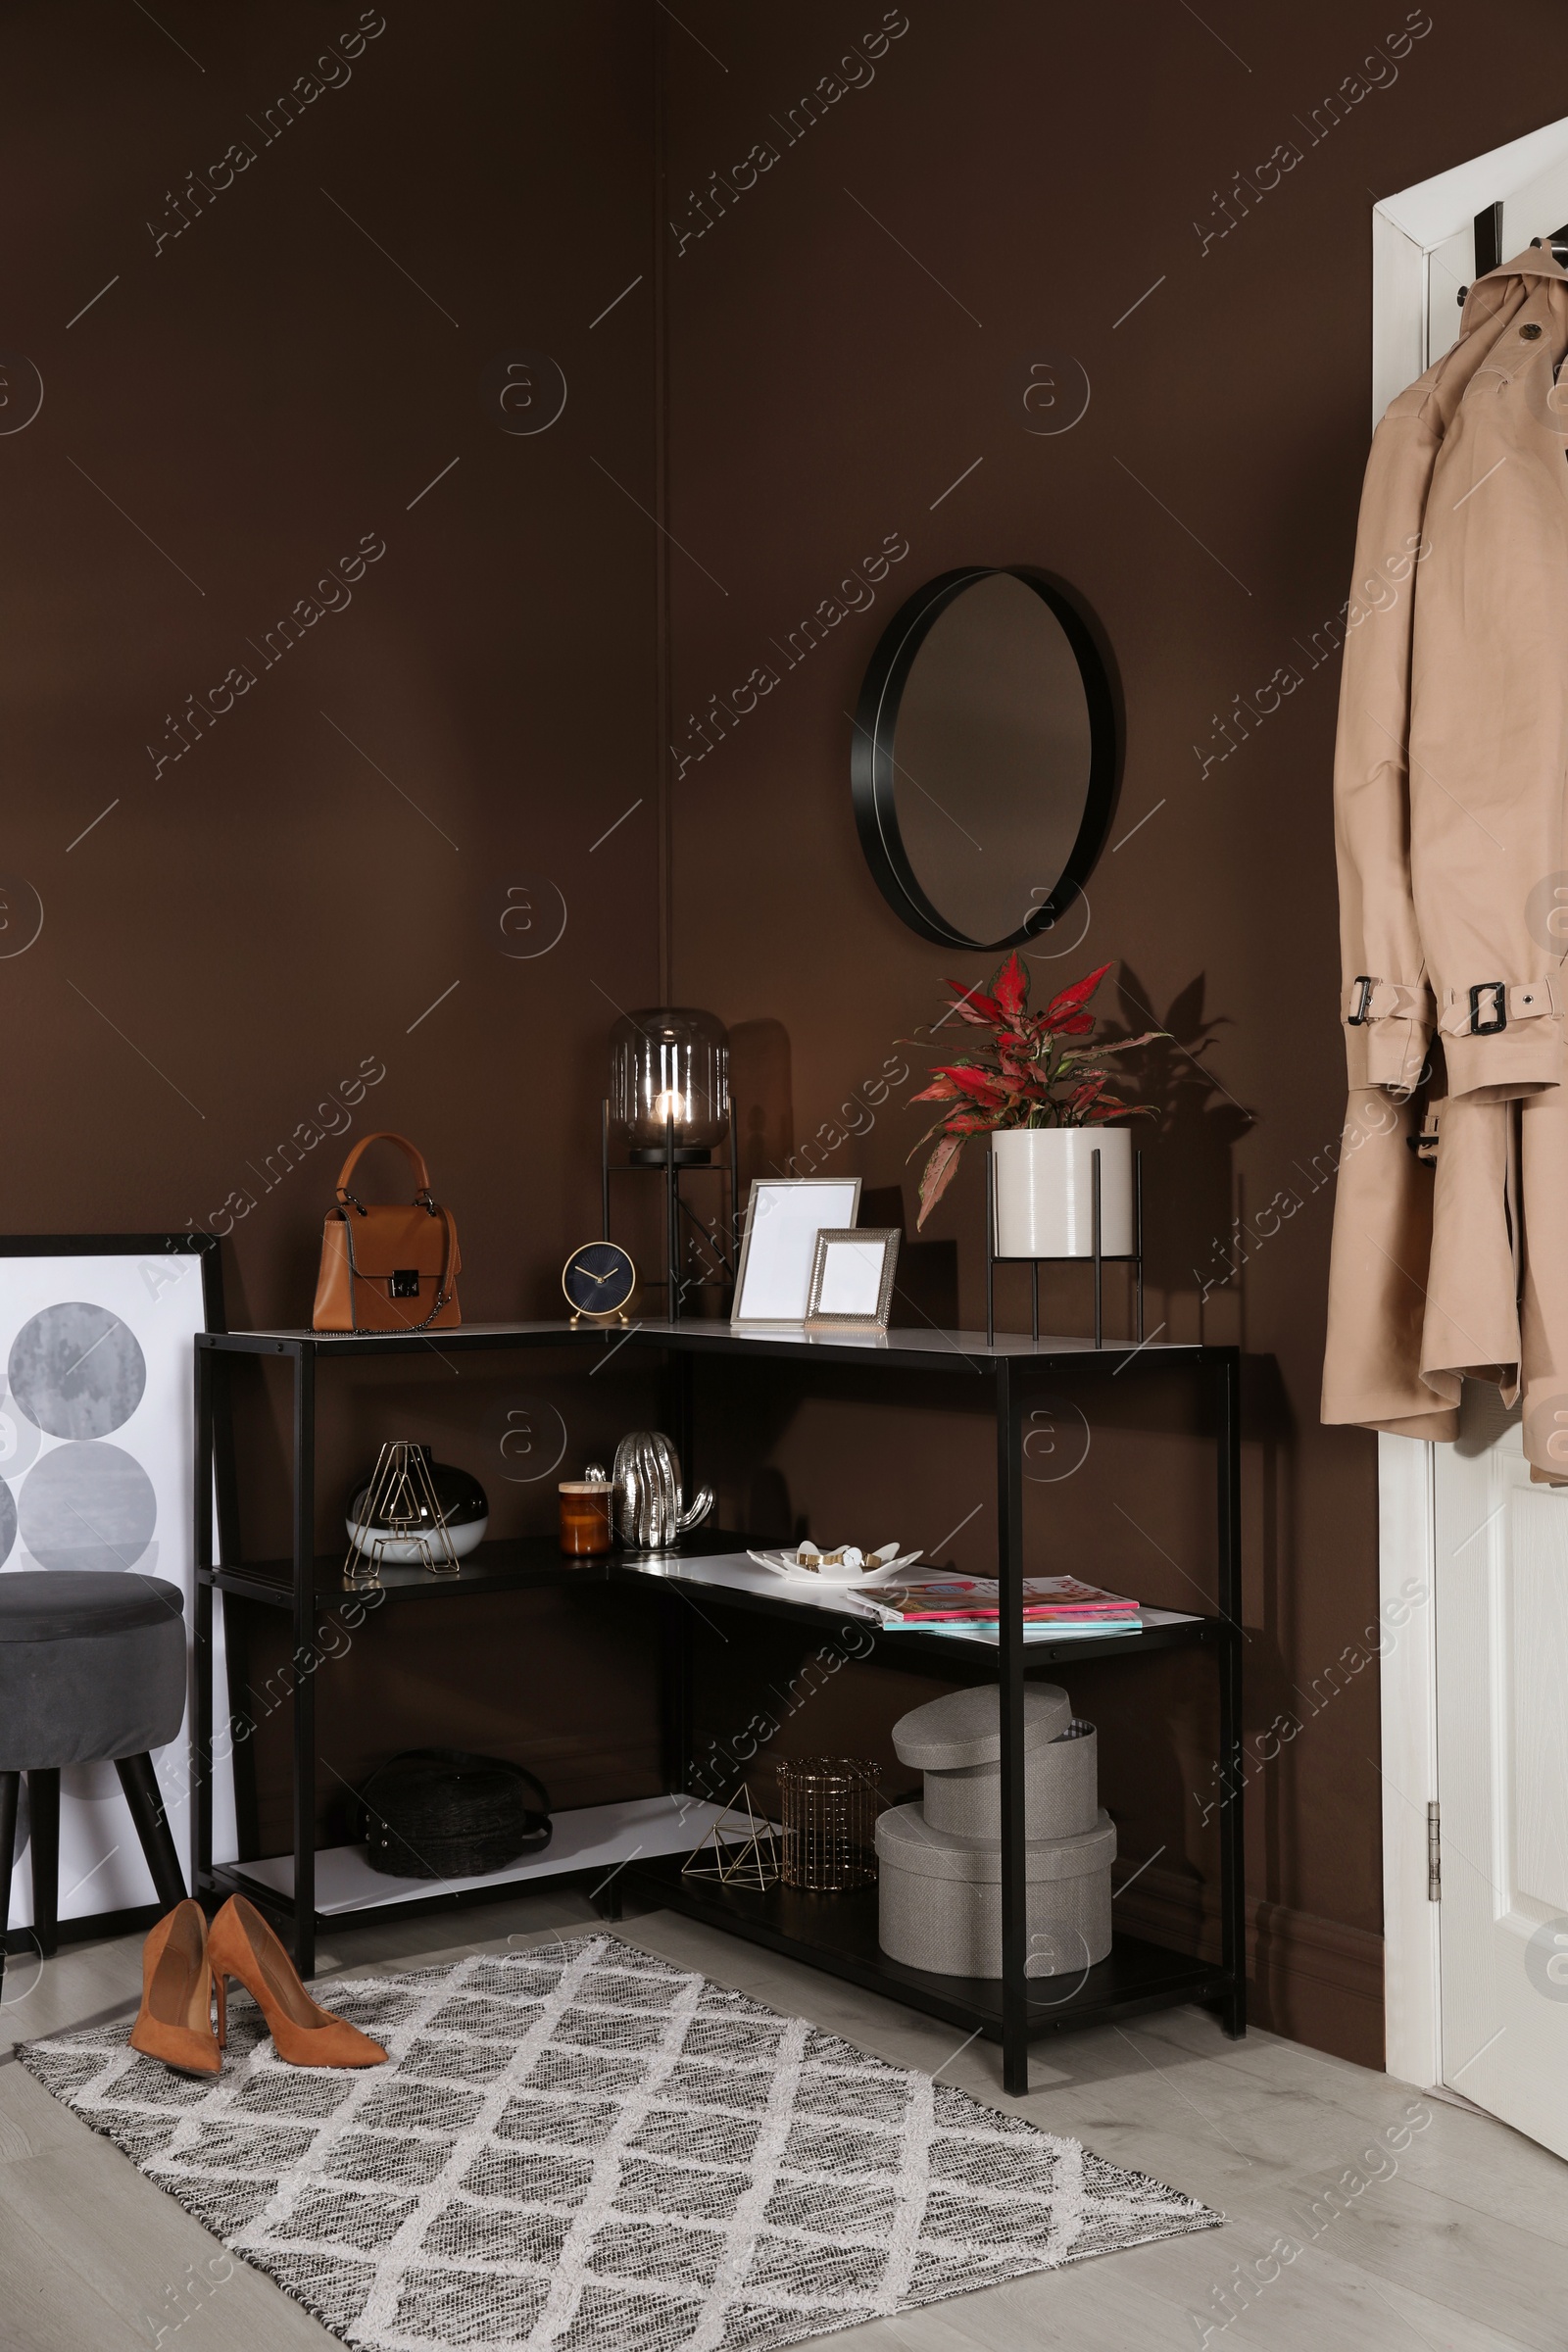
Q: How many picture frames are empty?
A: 2